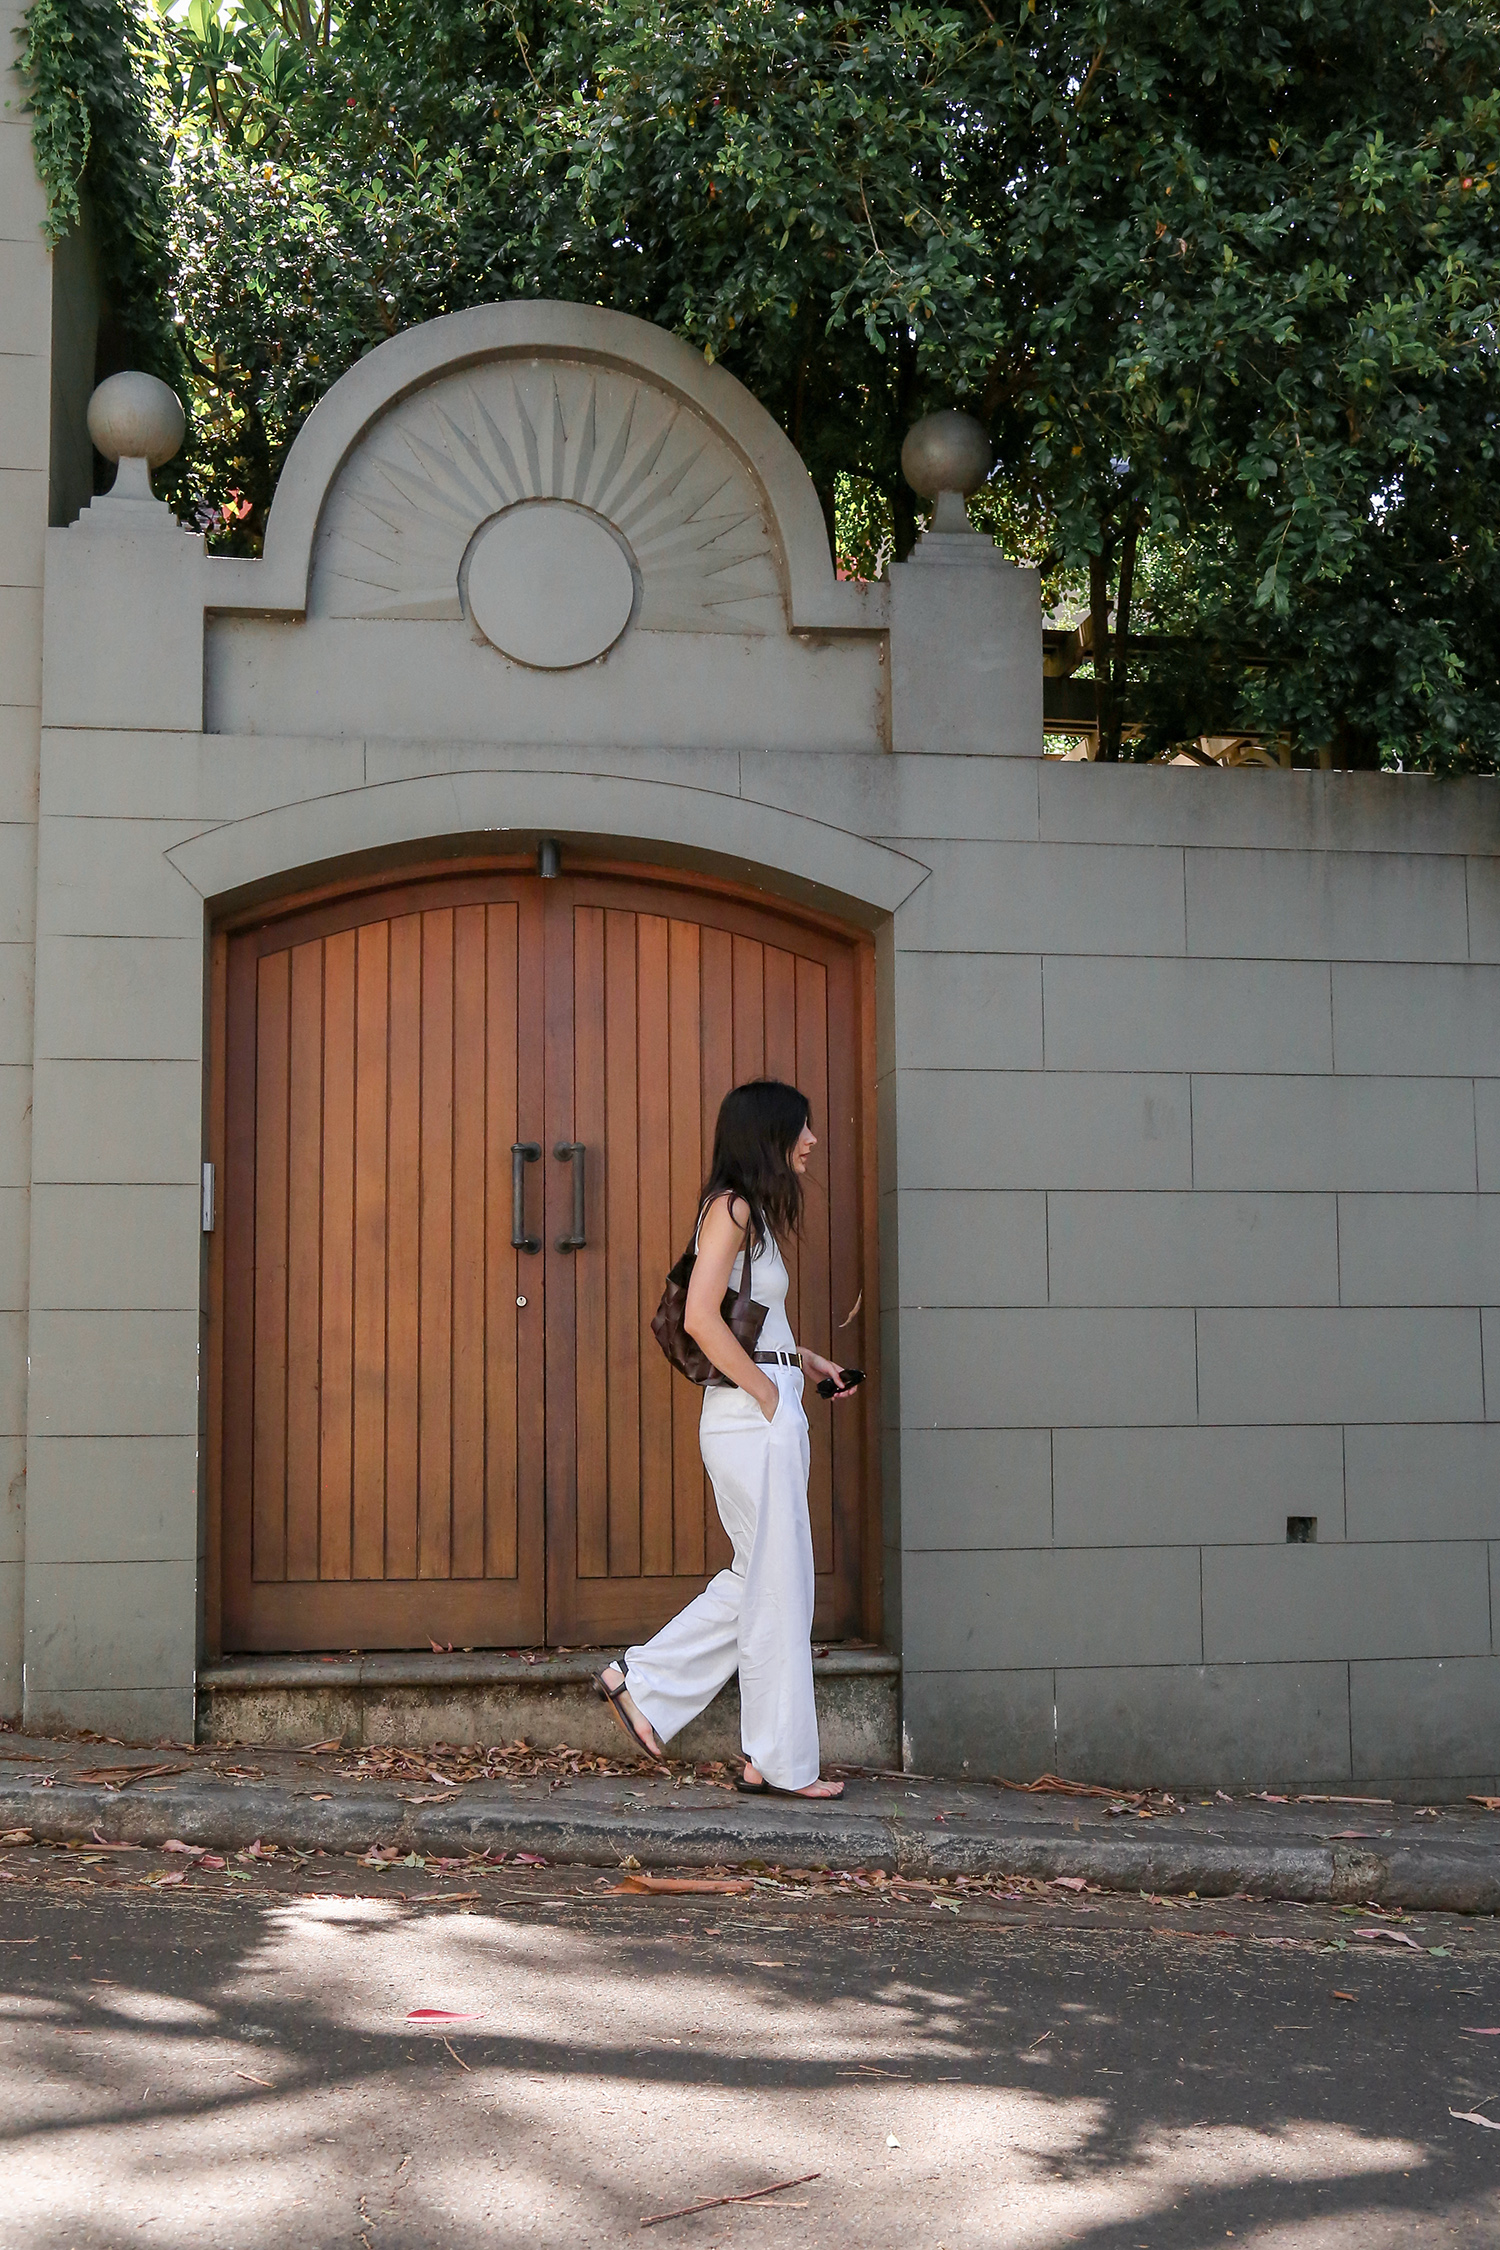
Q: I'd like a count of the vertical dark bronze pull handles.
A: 2